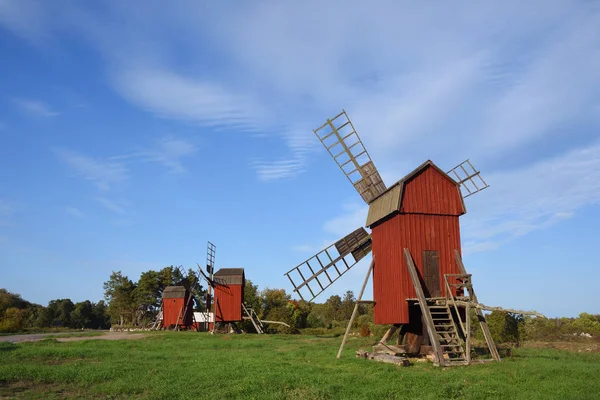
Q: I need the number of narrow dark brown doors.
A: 1